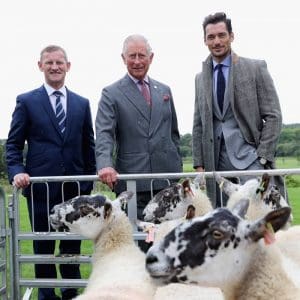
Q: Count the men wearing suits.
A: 3